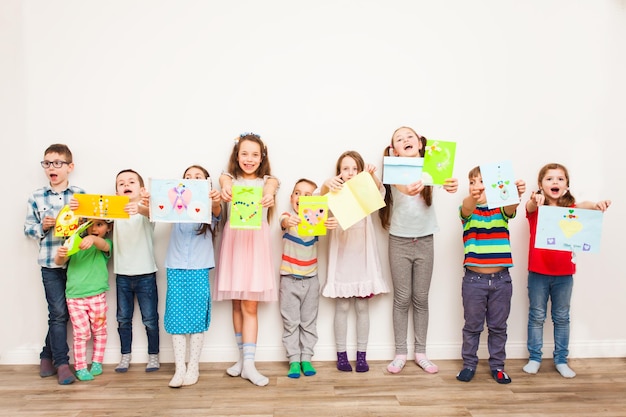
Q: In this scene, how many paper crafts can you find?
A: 11